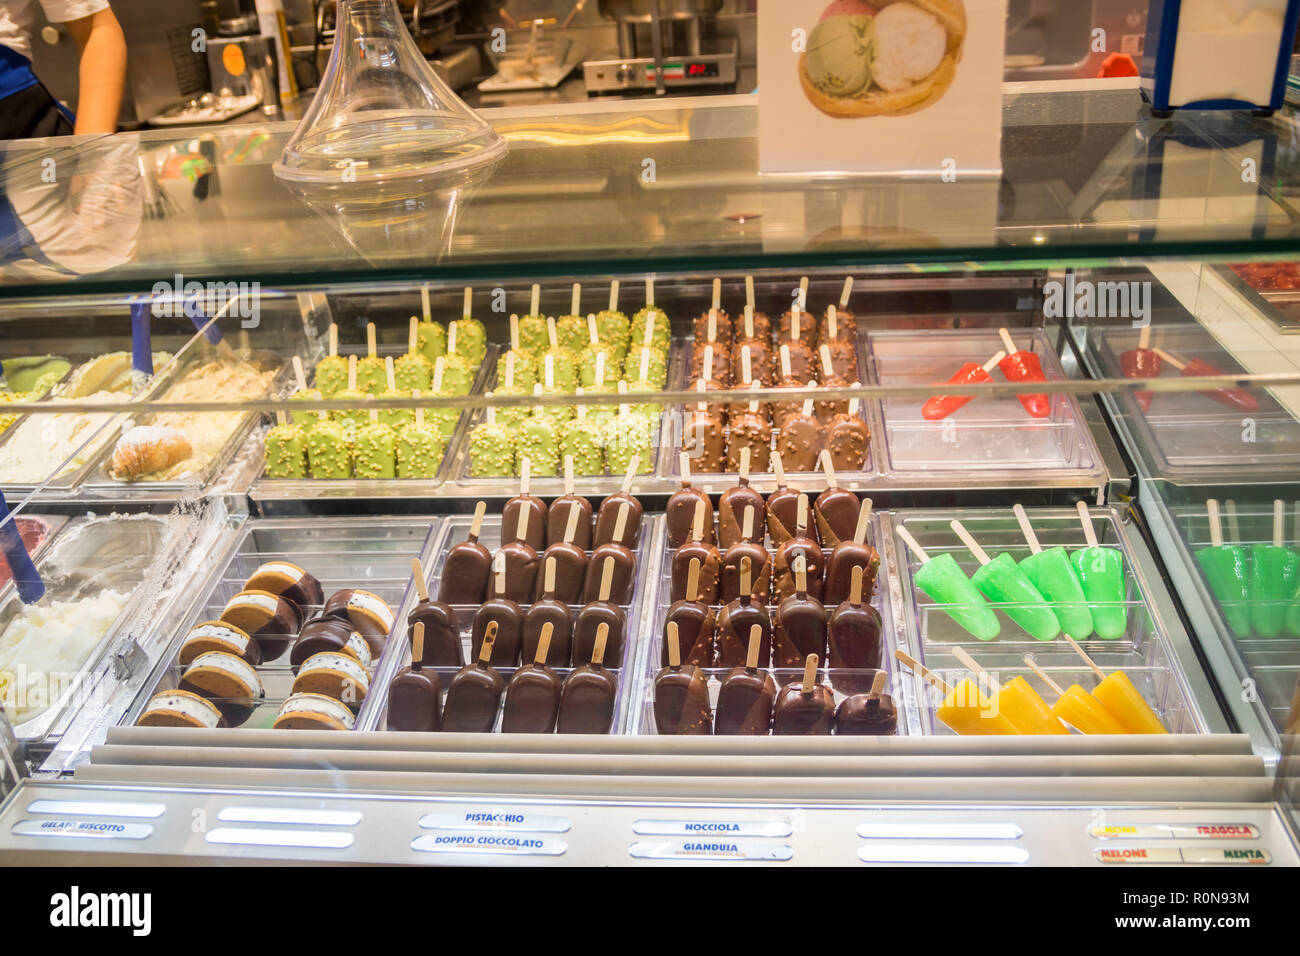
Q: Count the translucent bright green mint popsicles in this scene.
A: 4